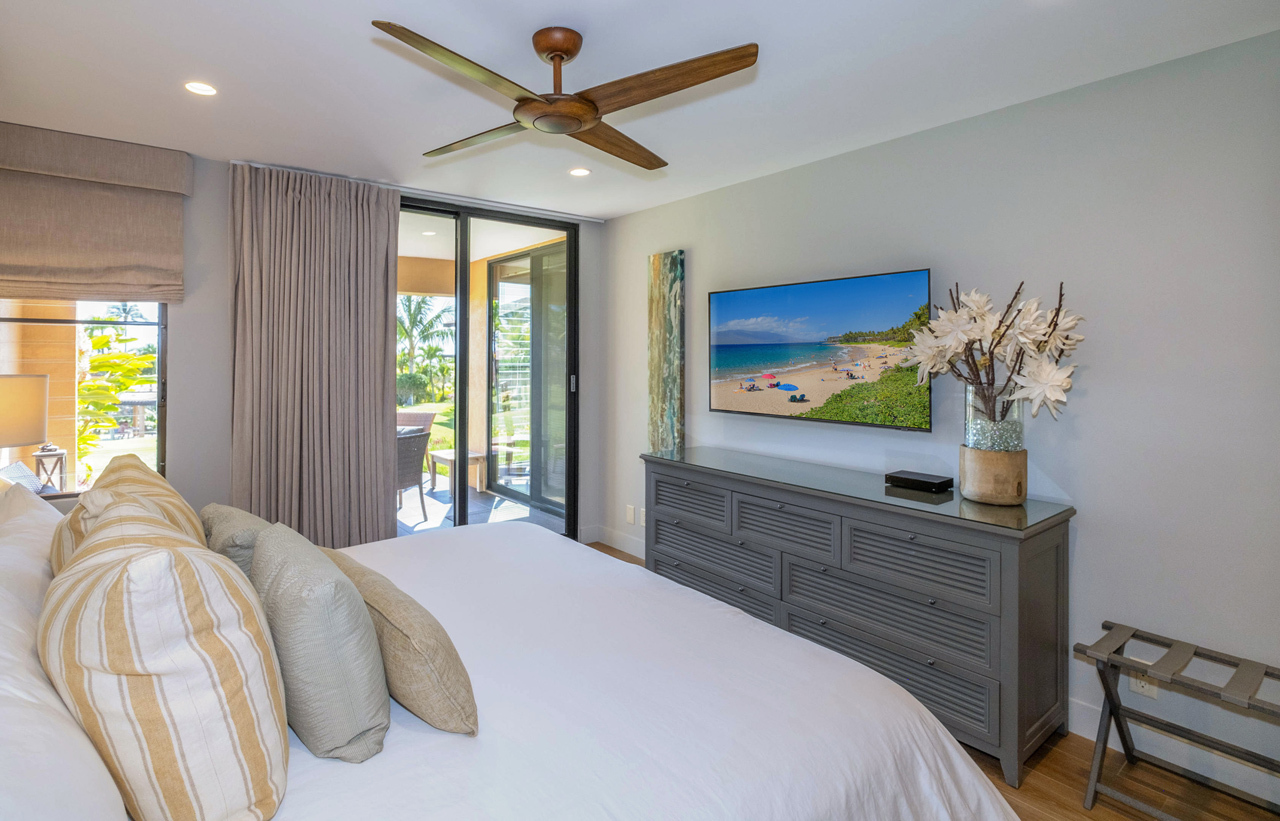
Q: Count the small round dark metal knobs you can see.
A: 11